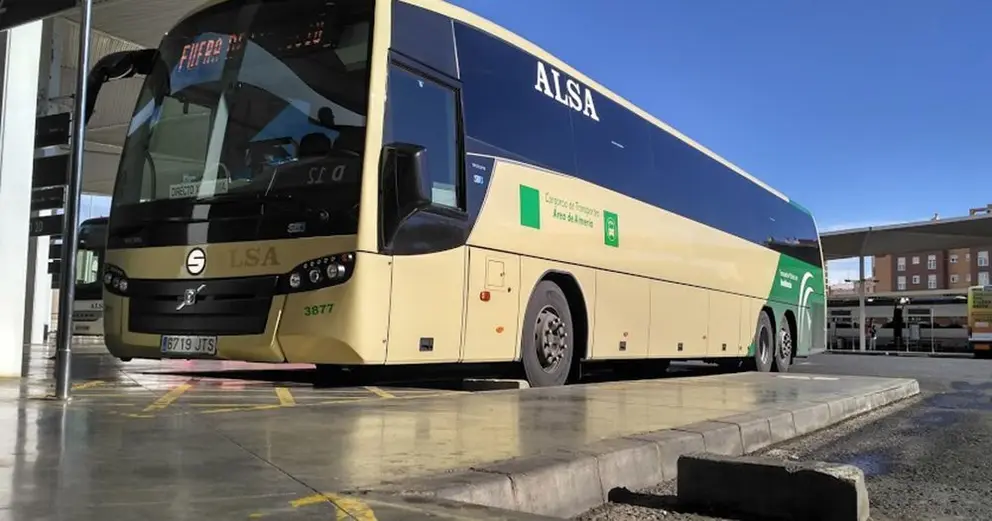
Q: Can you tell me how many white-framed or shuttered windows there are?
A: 12